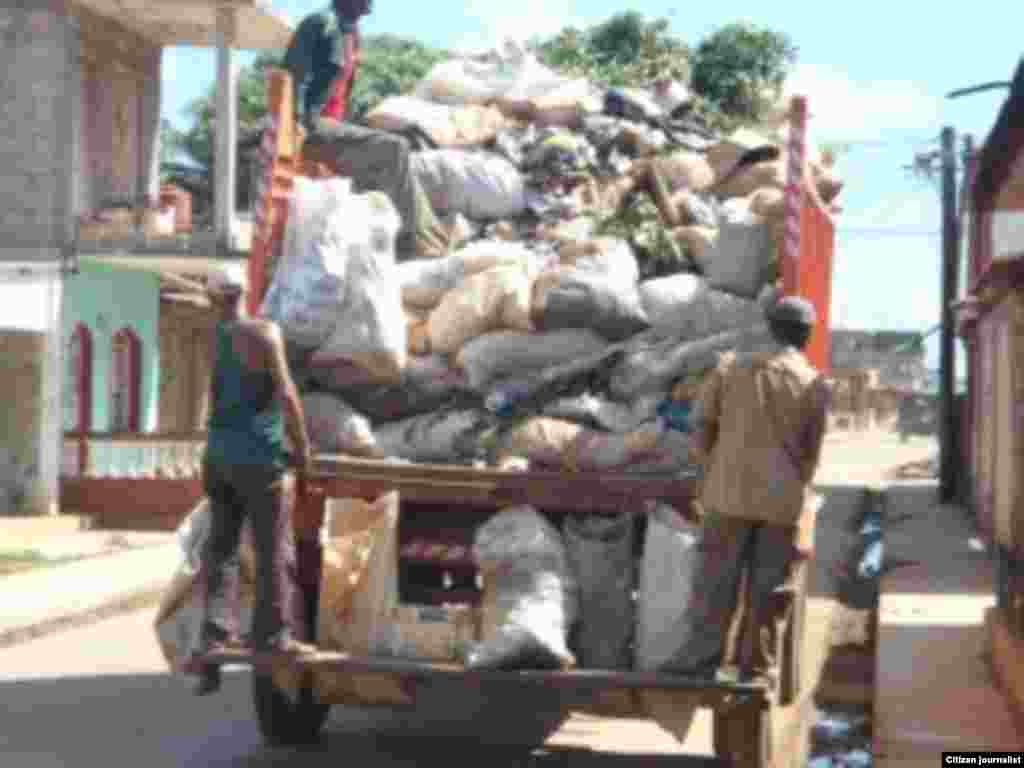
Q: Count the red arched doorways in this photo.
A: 2